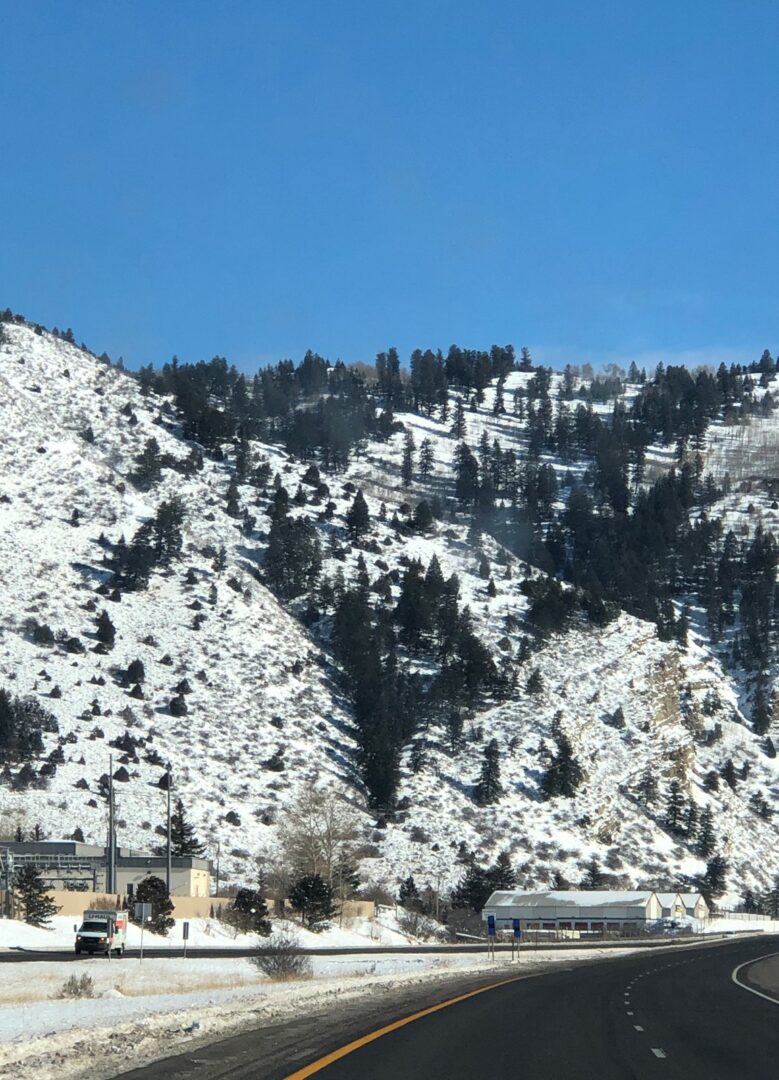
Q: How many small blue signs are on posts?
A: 2